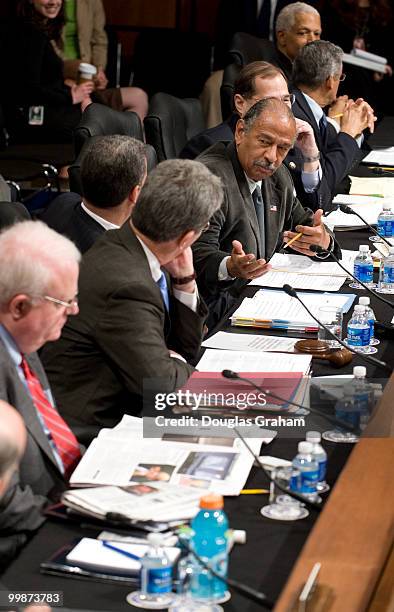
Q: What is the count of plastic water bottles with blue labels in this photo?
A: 10